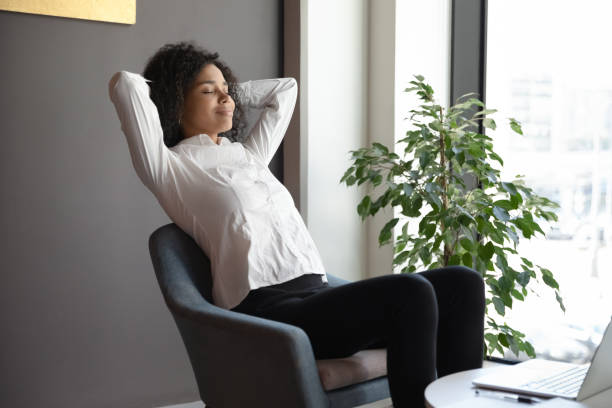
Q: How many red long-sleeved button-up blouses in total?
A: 0